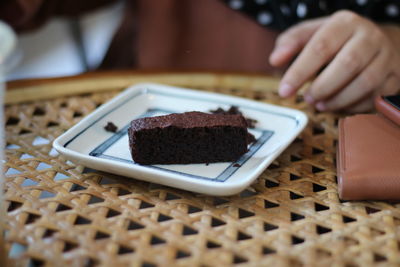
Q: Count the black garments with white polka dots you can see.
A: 1